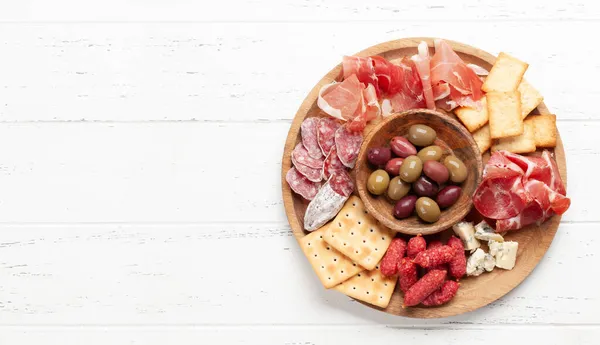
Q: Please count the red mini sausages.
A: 8